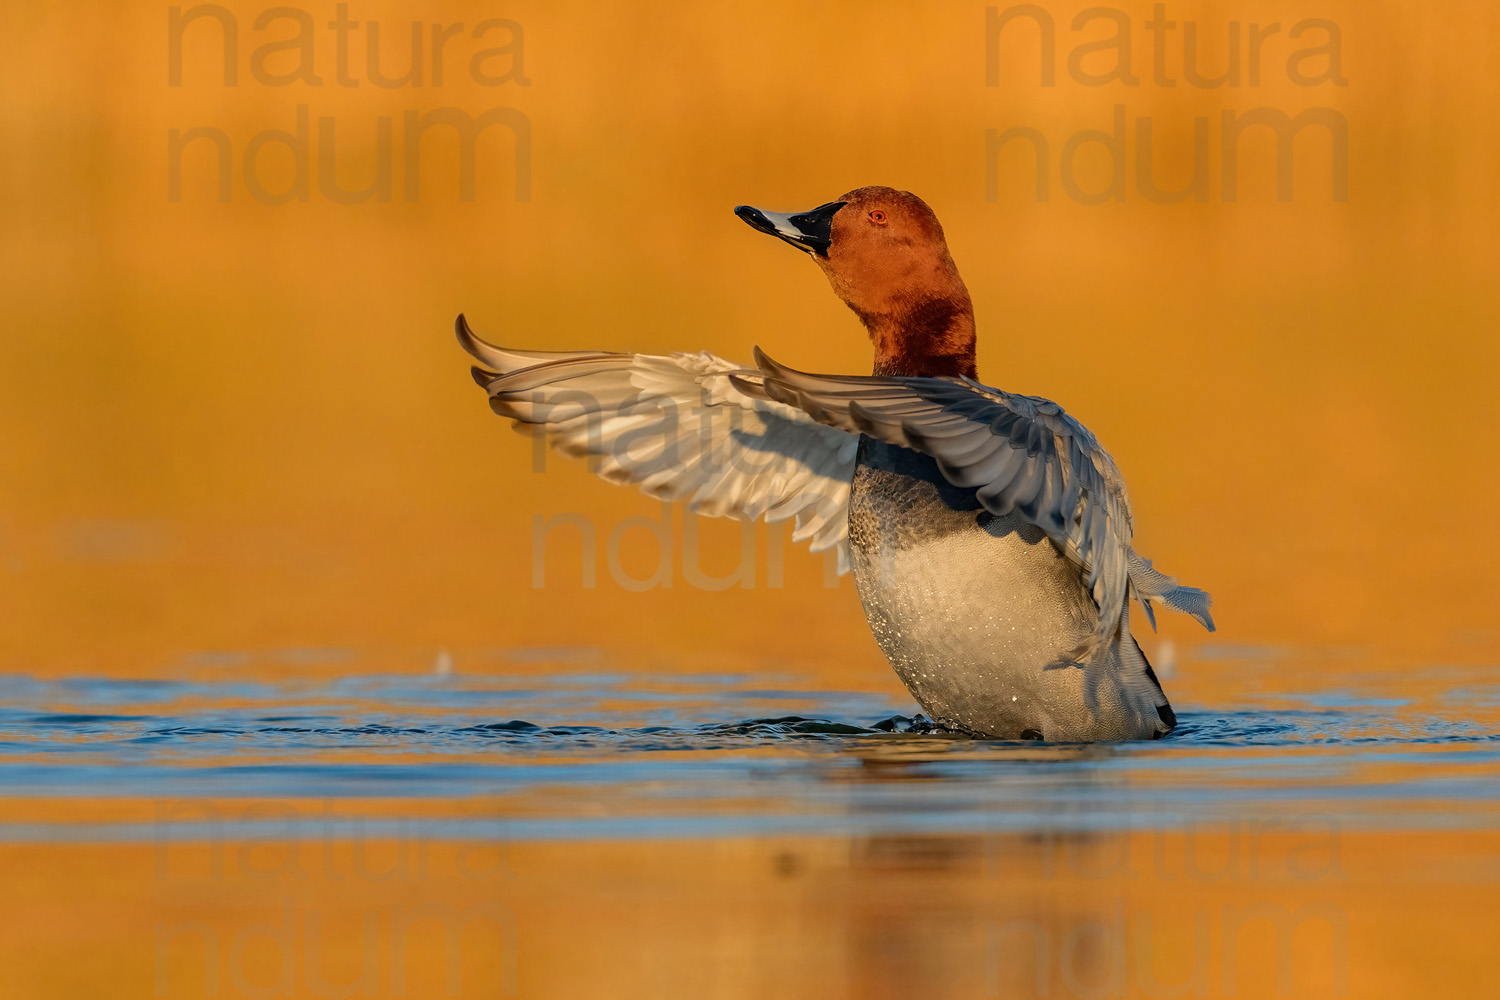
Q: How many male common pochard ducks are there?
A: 1